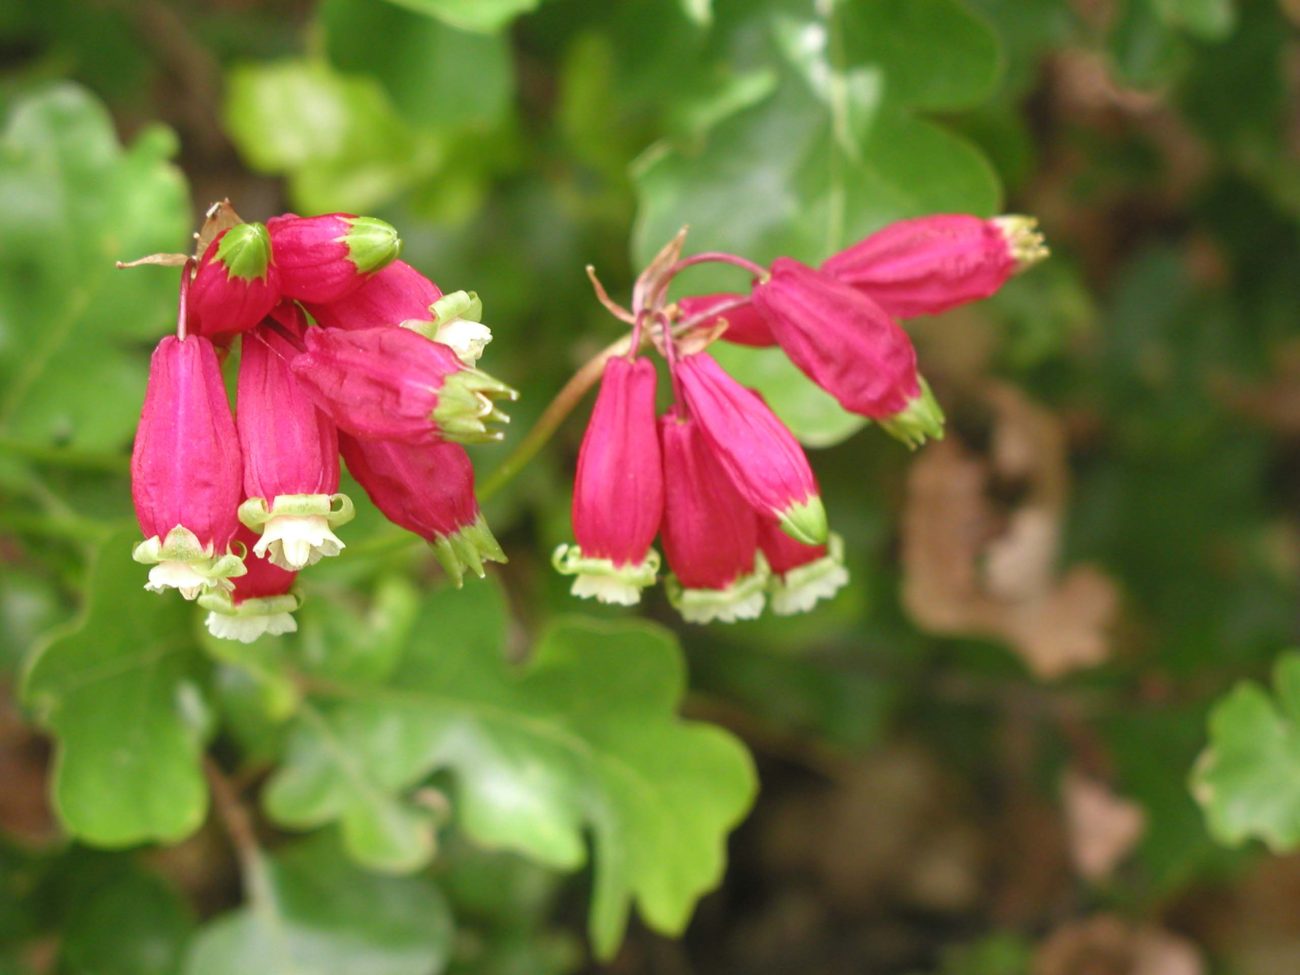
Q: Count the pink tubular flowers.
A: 15